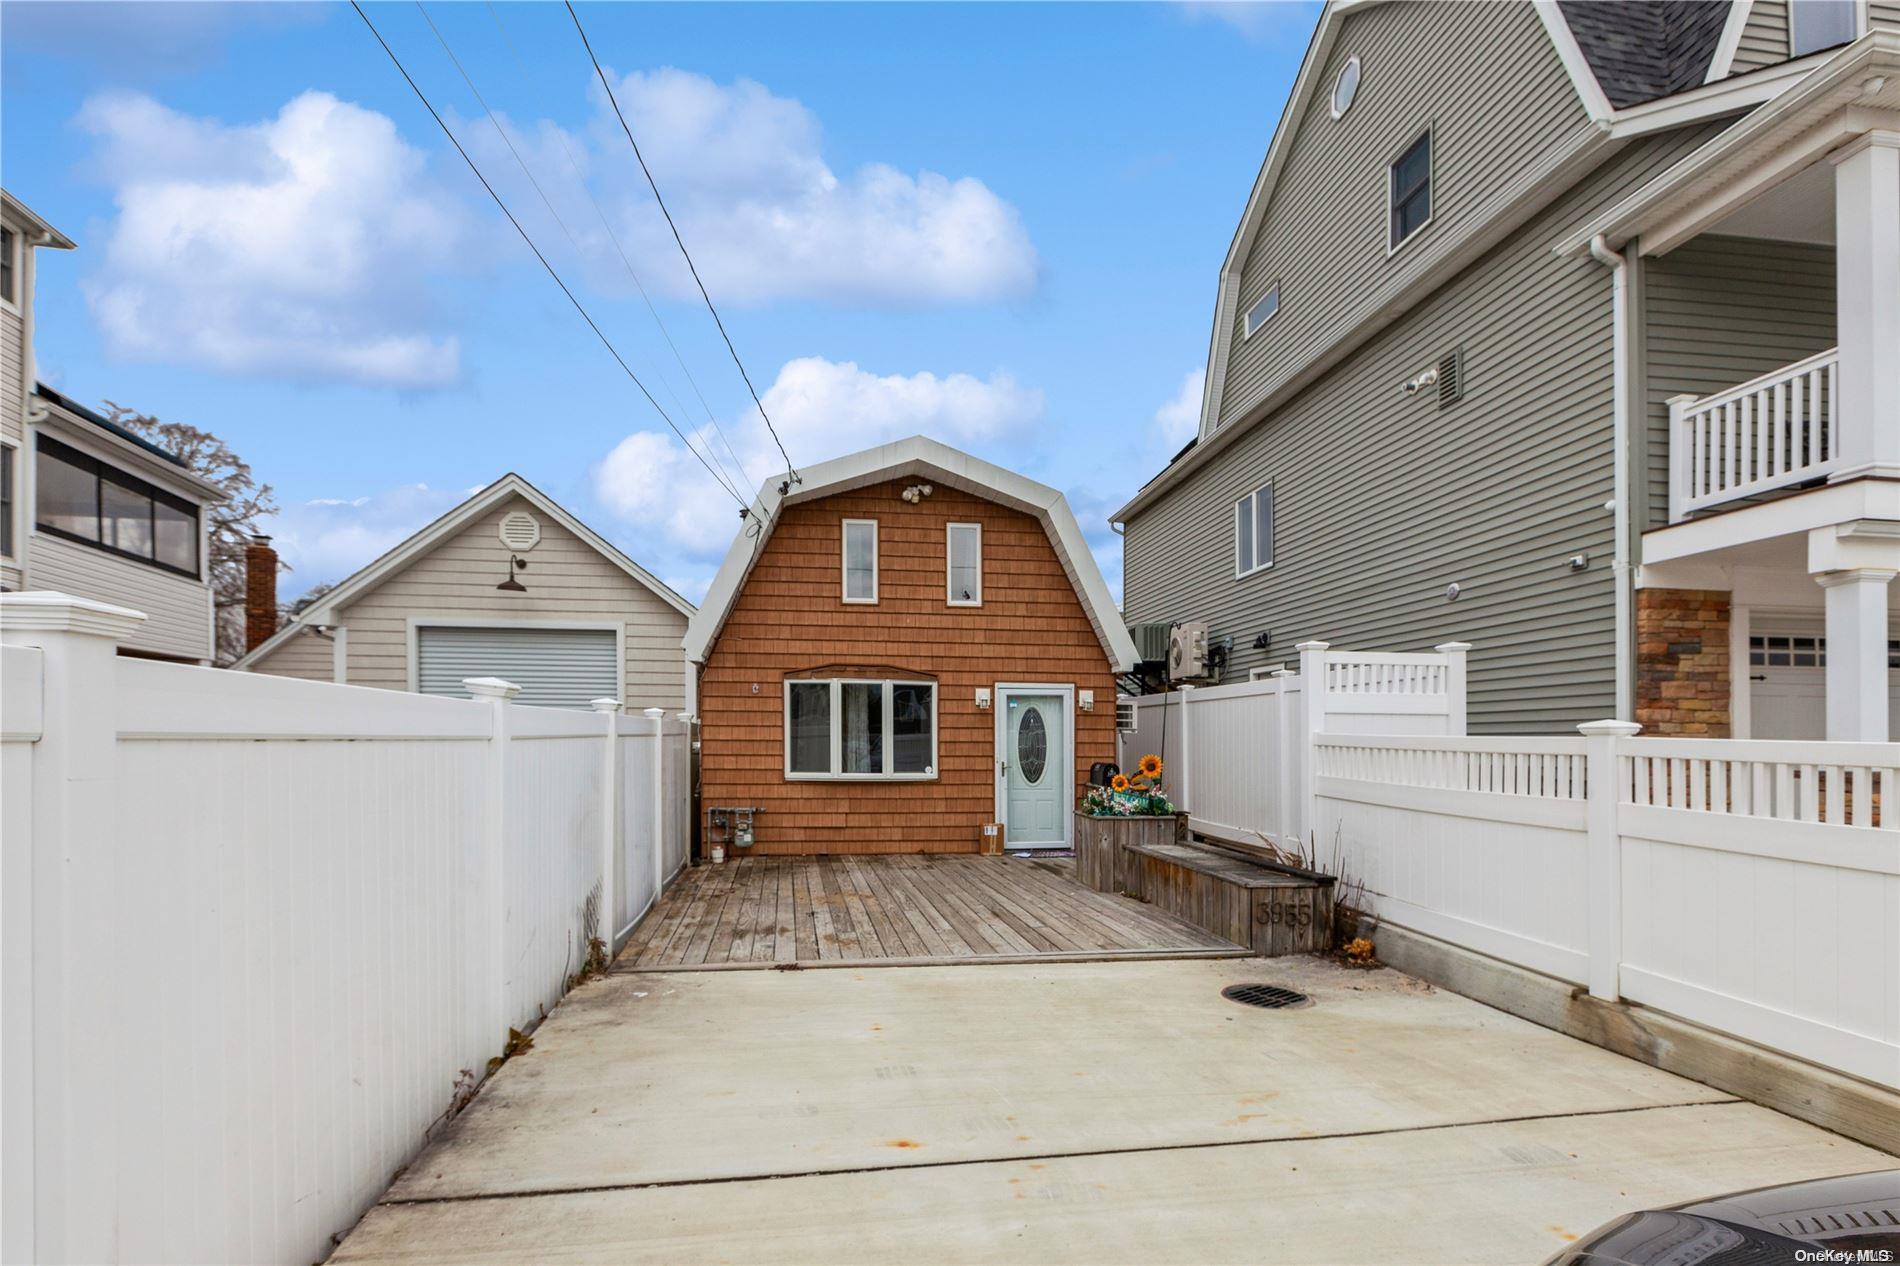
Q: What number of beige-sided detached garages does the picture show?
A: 1